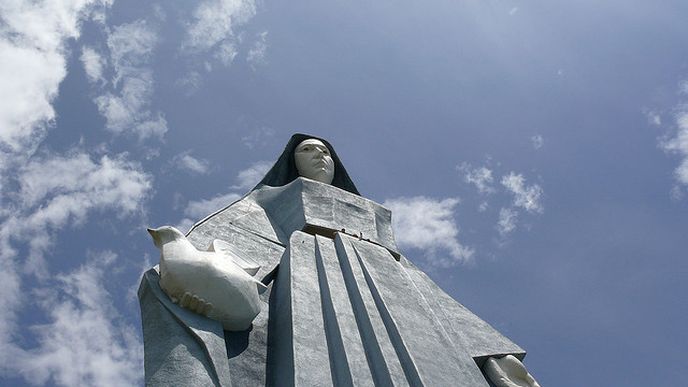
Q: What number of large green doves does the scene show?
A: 0